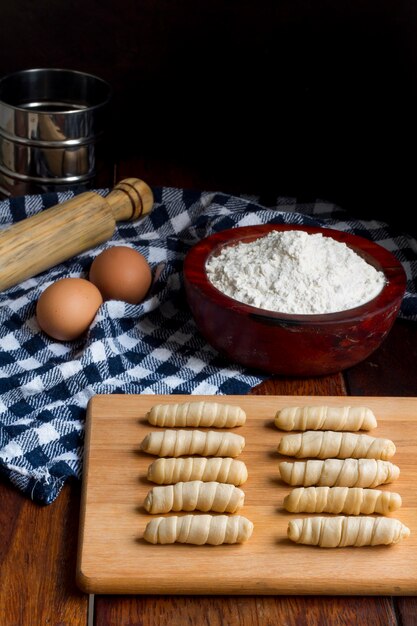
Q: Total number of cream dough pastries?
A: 10